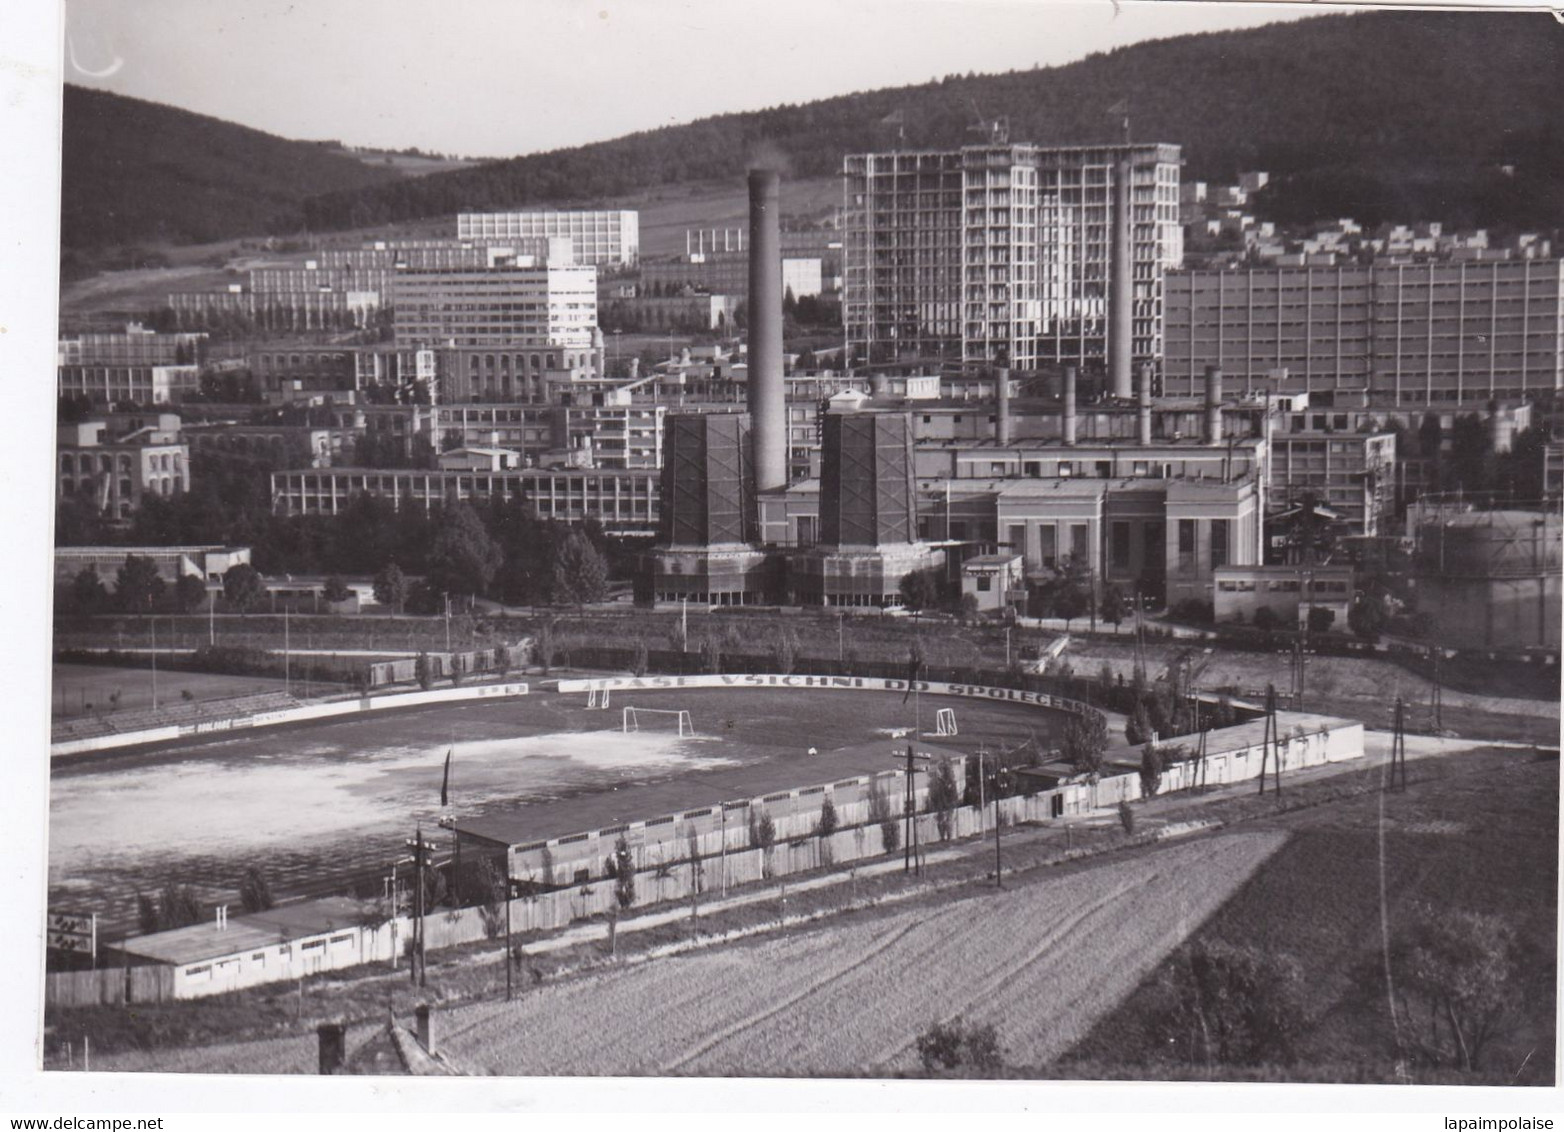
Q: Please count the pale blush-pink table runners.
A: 0